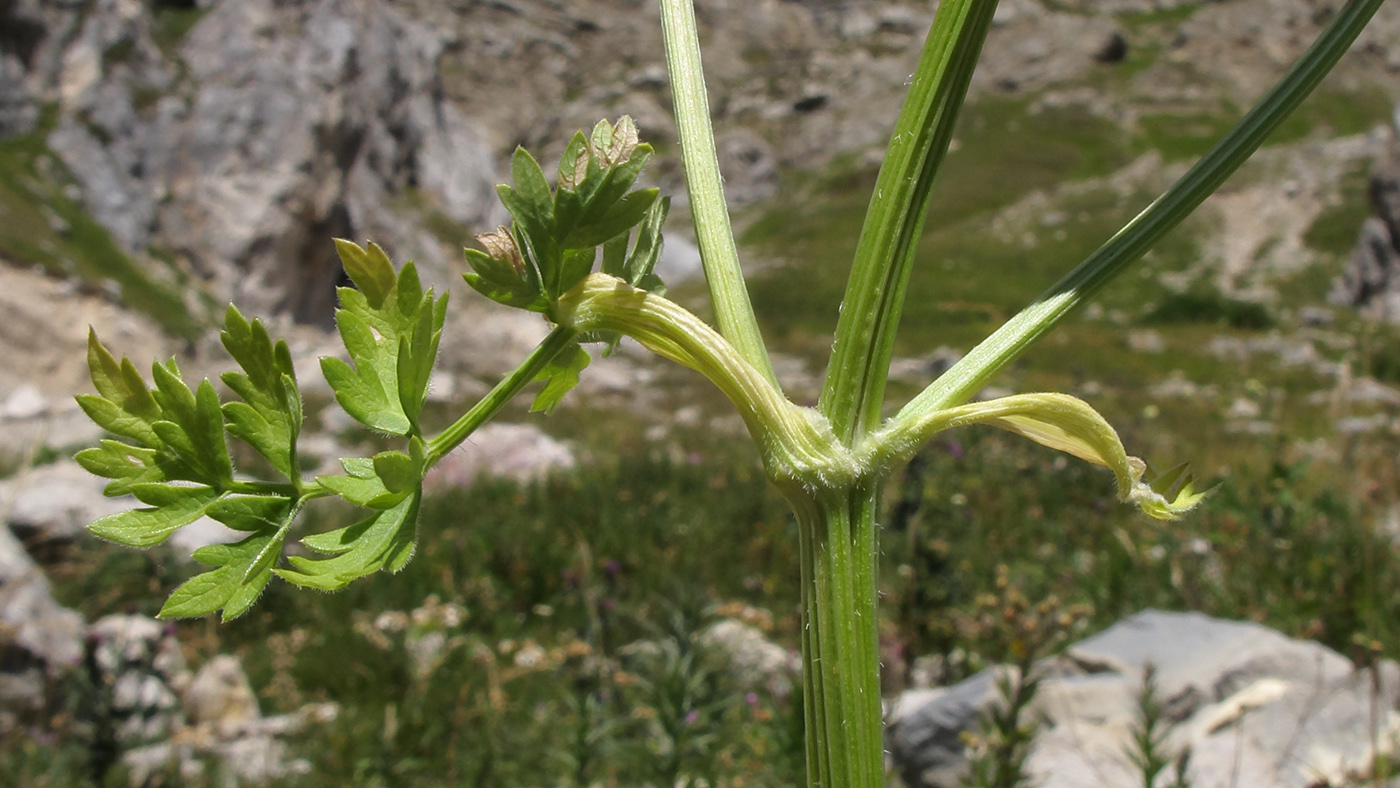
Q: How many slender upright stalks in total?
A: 3